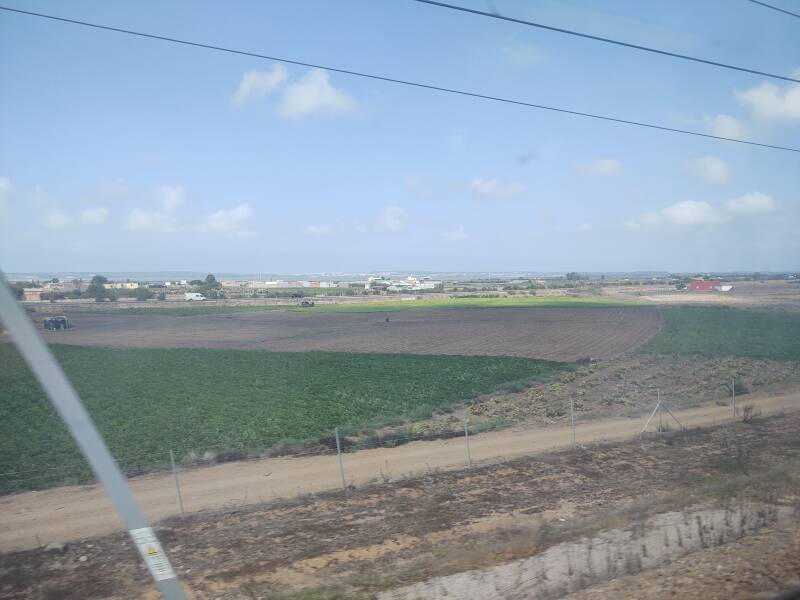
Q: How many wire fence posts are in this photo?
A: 6